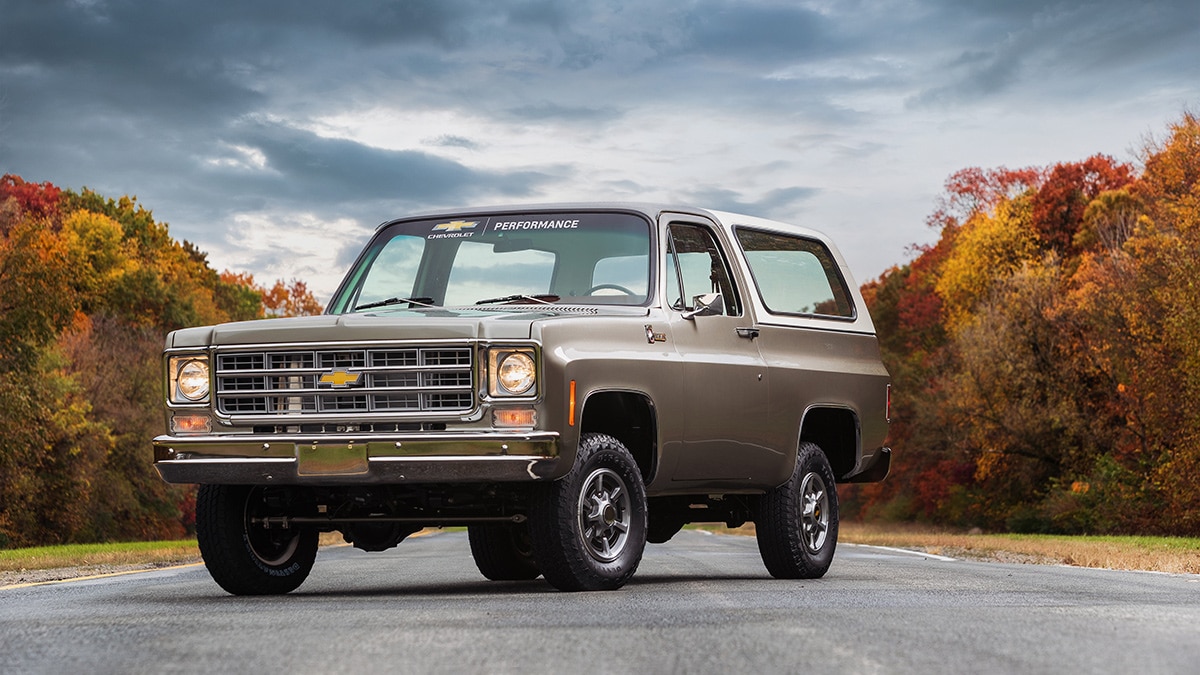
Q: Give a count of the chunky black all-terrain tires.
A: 4